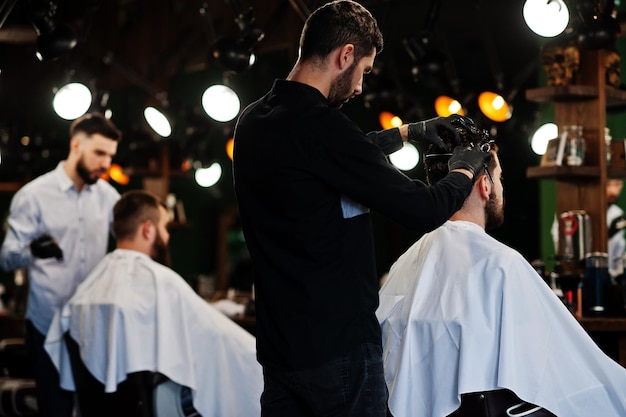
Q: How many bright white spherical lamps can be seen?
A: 7